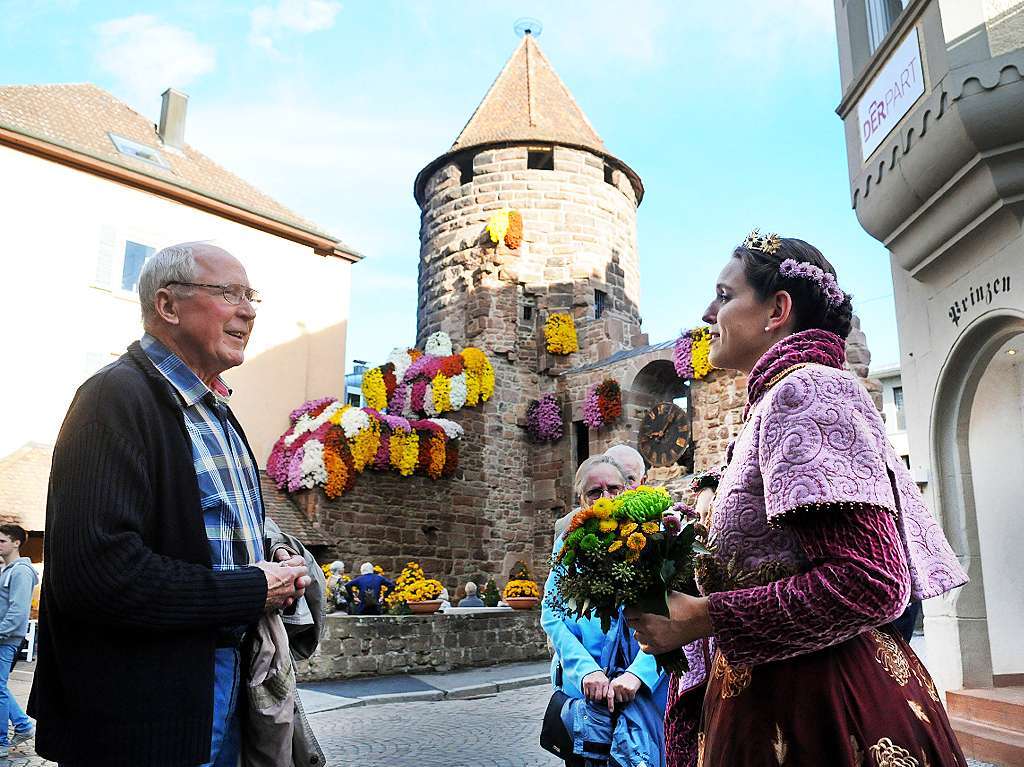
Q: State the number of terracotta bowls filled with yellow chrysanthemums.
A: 2